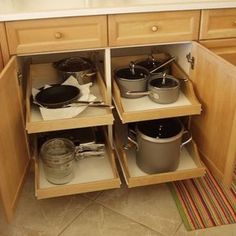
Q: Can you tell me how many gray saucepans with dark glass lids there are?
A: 3